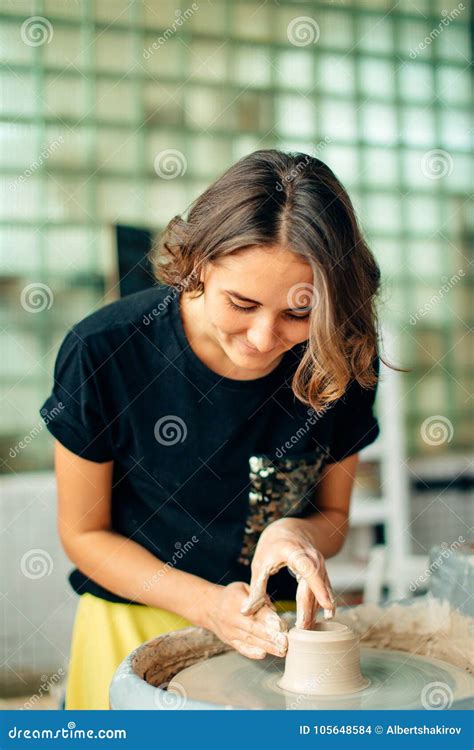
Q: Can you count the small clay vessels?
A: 1